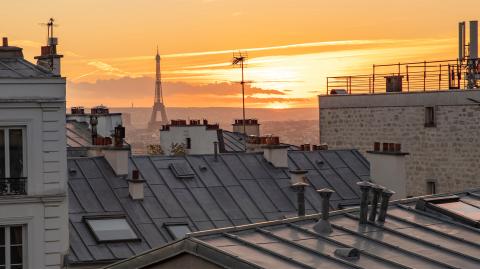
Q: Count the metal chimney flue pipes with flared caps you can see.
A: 5